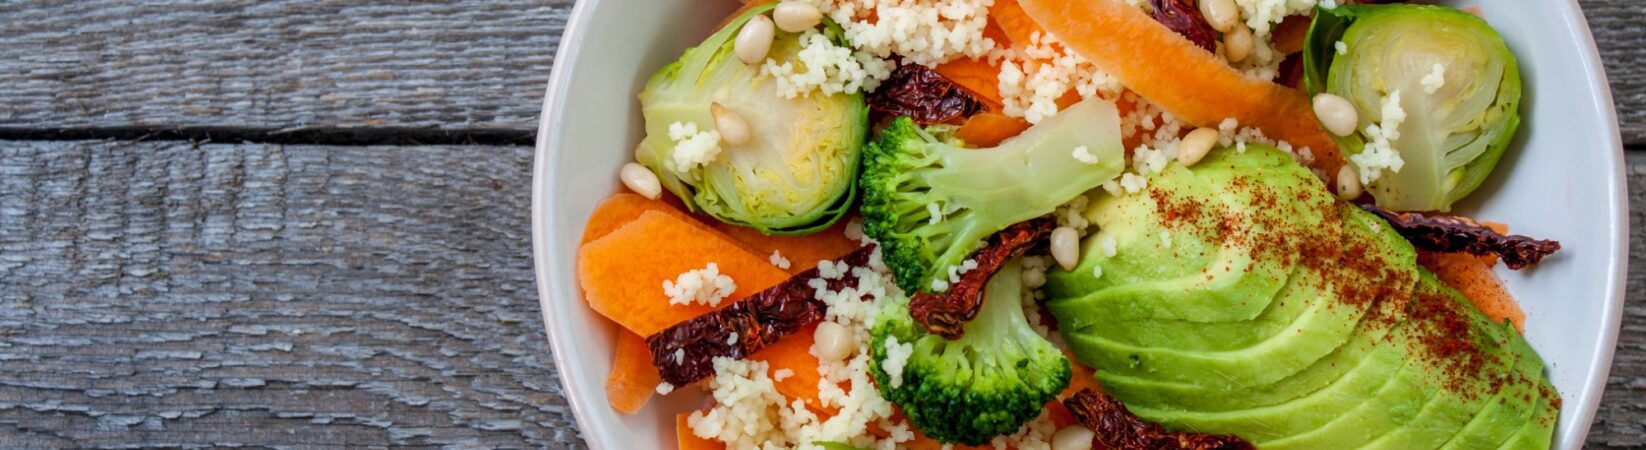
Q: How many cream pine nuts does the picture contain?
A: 12